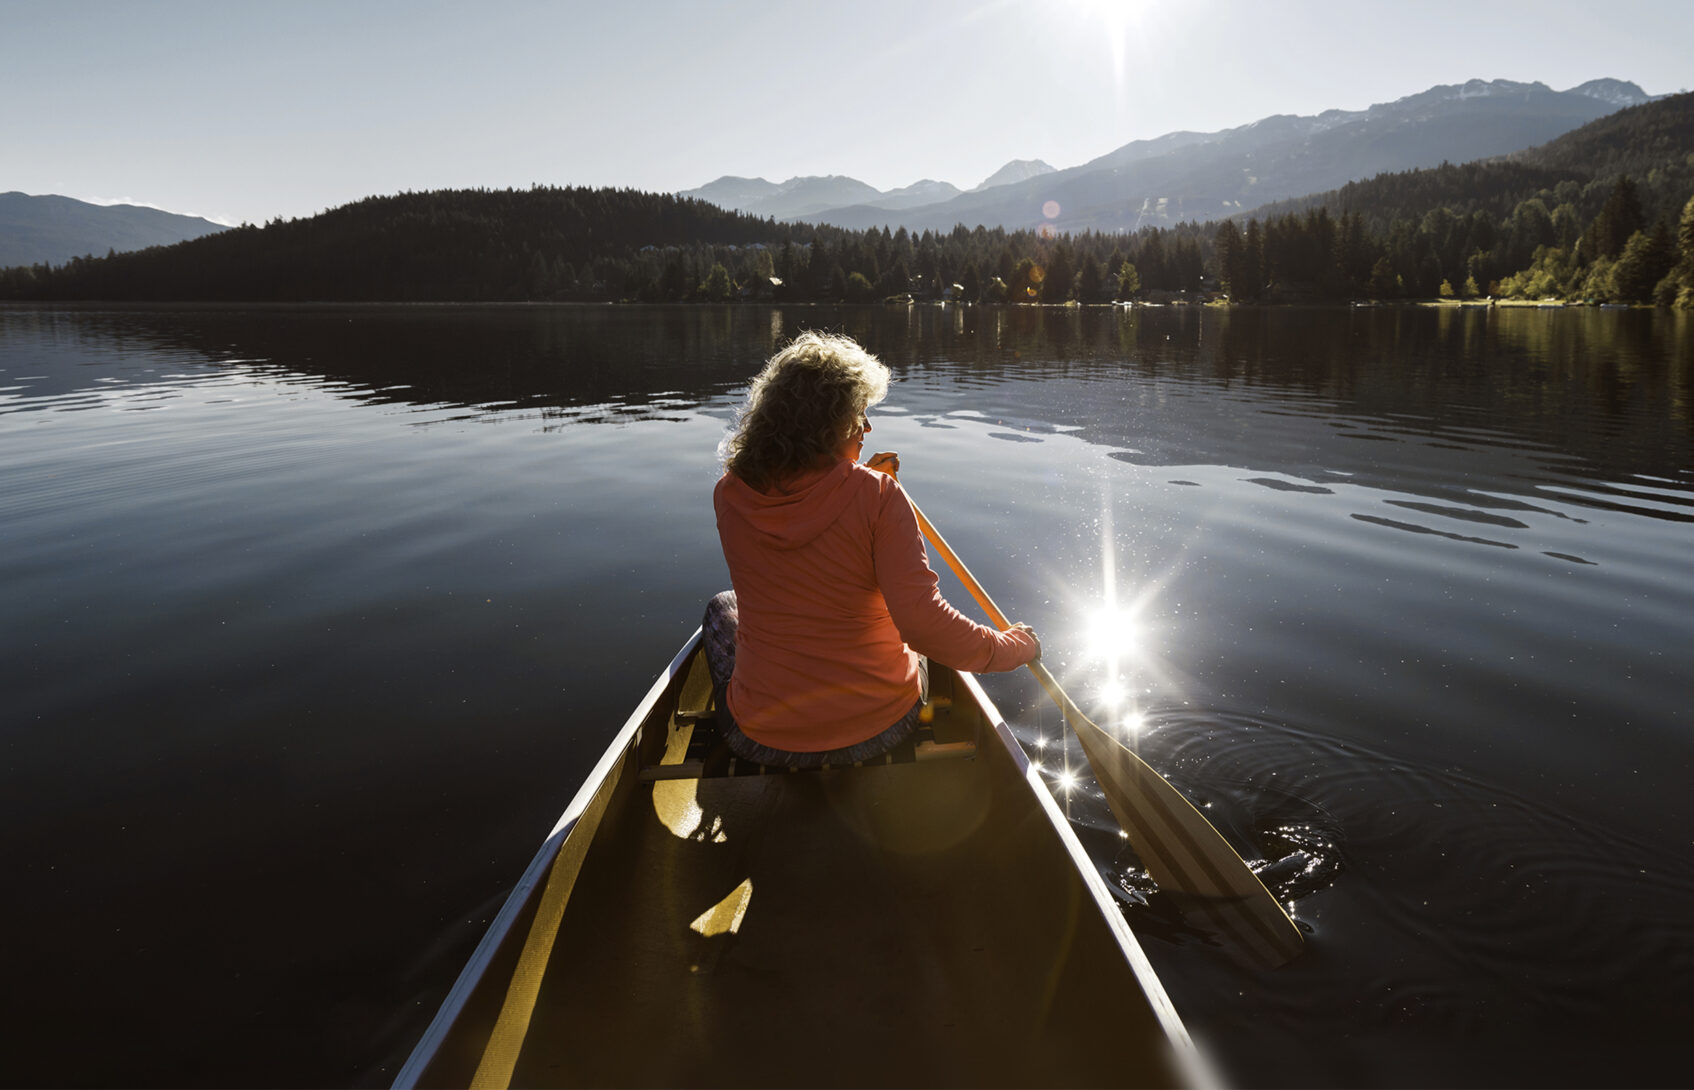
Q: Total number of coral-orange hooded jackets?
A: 1